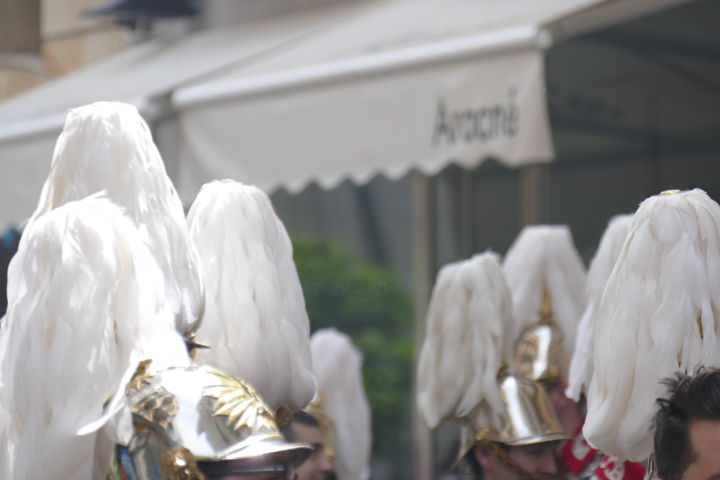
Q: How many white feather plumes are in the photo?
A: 8